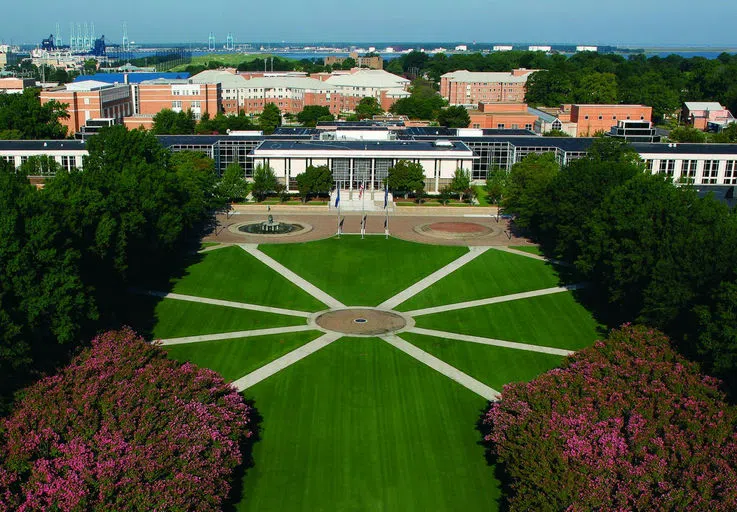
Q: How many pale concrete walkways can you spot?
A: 8